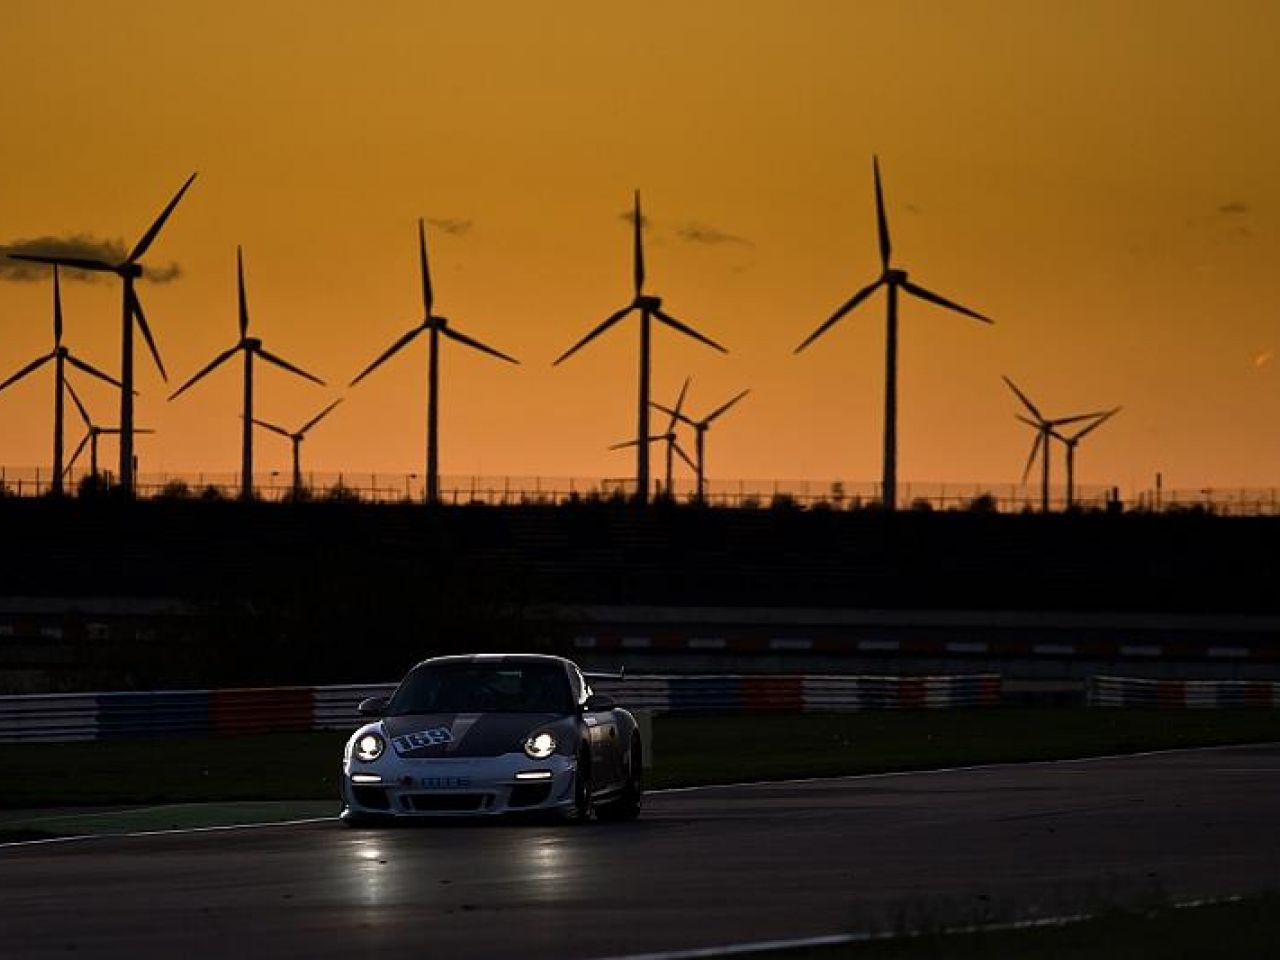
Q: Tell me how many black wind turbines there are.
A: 12